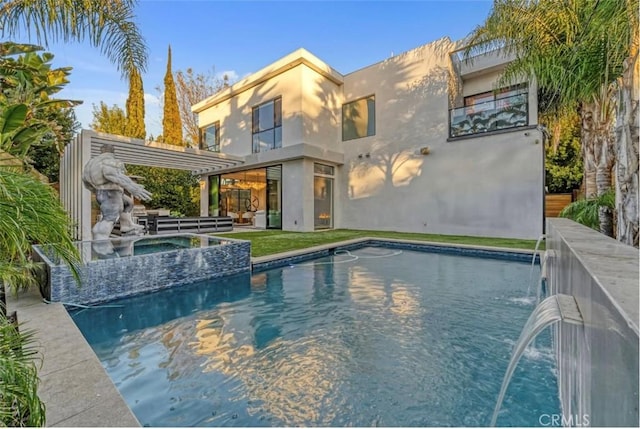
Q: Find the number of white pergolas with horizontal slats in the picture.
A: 1